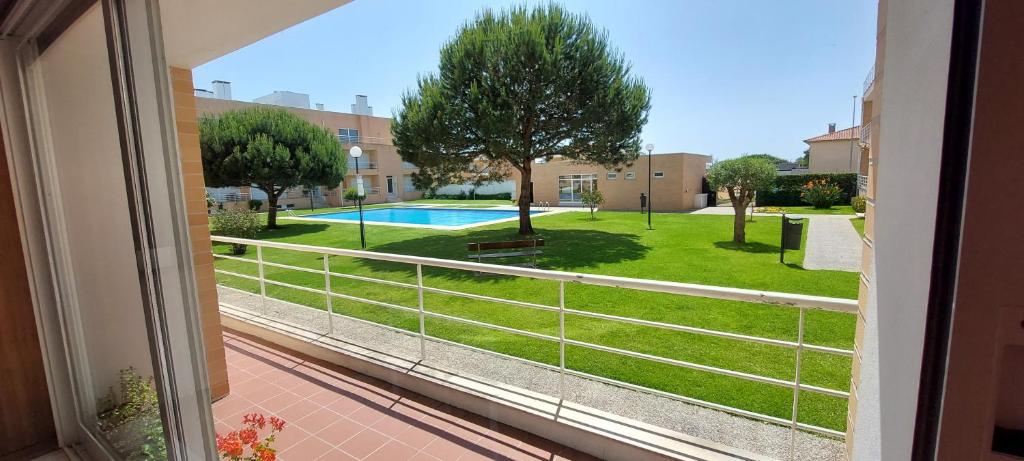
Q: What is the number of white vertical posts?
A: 5